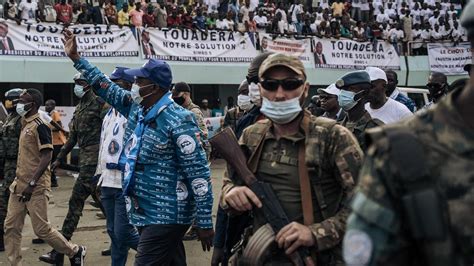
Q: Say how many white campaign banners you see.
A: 5